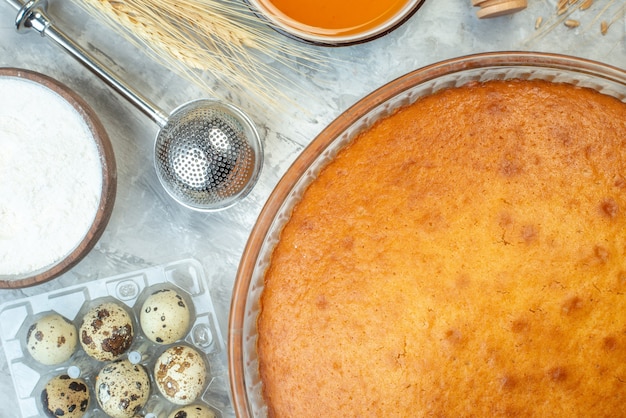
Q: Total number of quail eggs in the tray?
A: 7